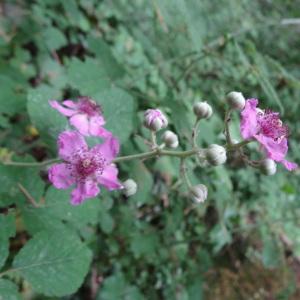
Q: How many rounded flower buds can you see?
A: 8